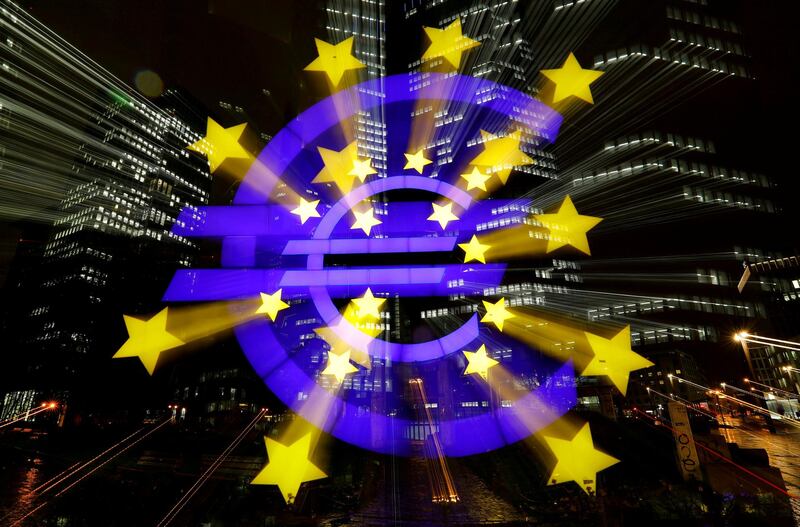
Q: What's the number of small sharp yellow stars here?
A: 12